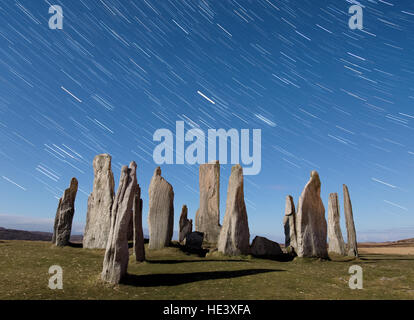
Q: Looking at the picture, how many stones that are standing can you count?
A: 12